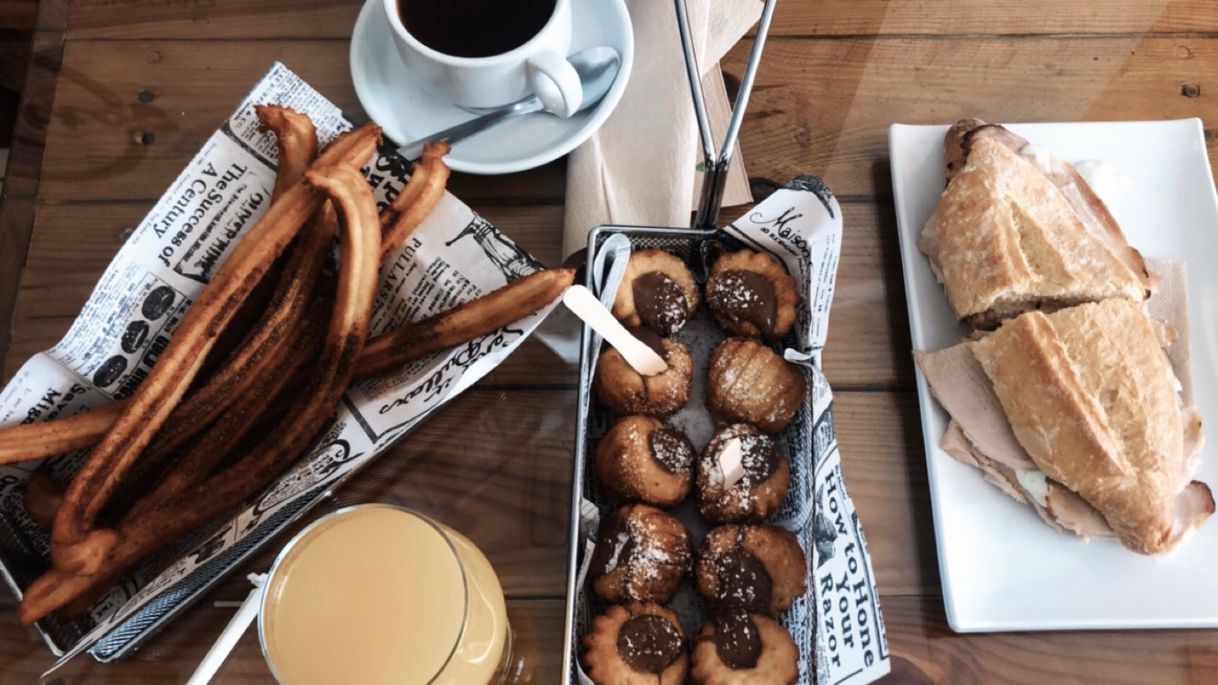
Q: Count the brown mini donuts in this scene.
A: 10